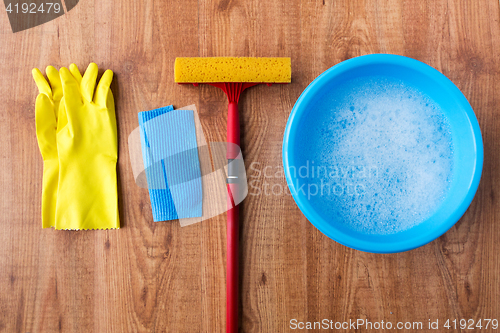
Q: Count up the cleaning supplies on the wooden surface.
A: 4